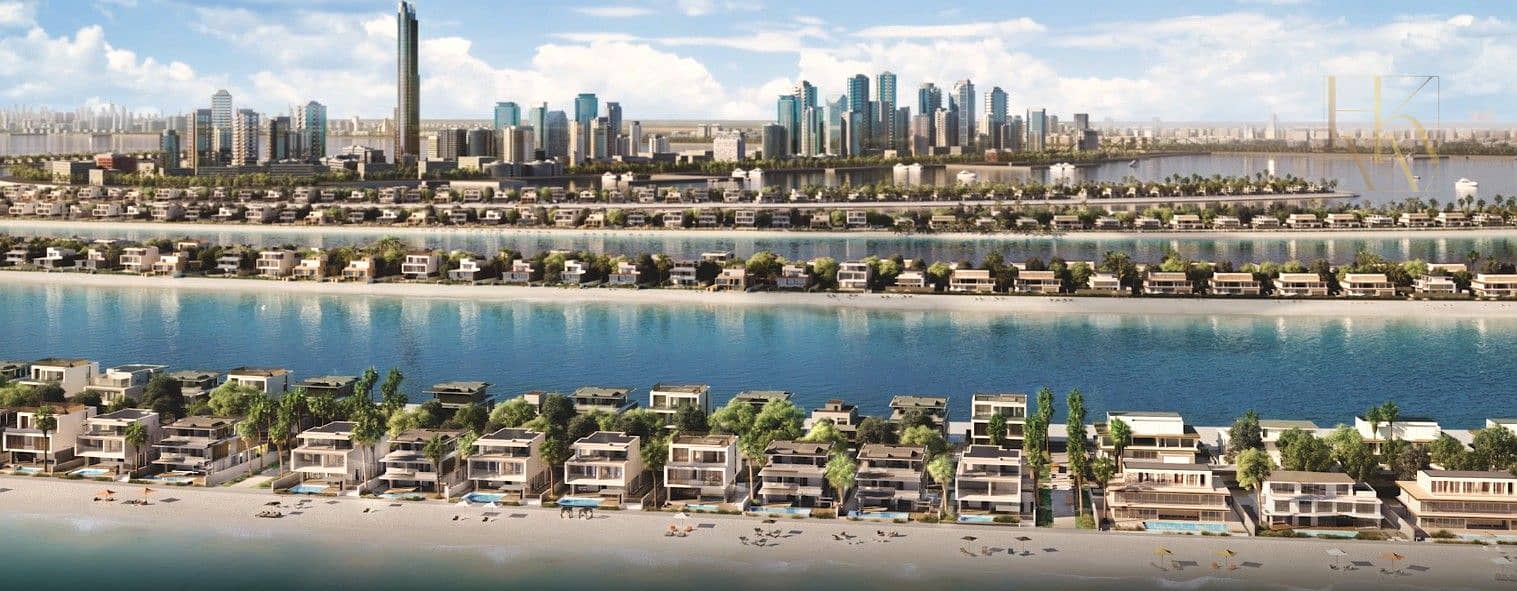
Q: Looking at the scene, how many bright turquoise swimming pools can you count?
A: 14